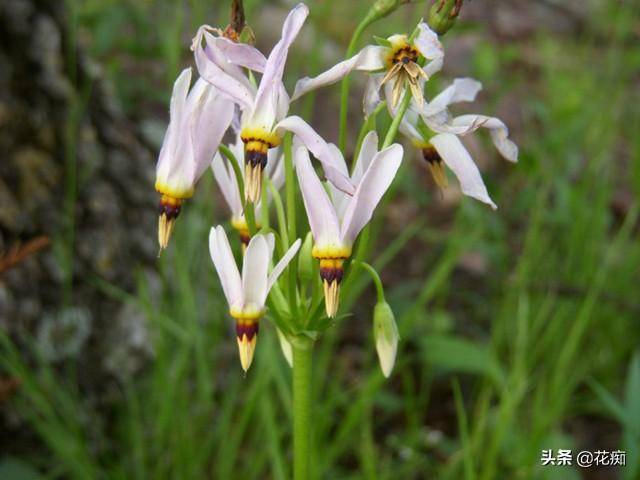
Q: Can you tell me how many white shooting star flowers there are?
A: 7